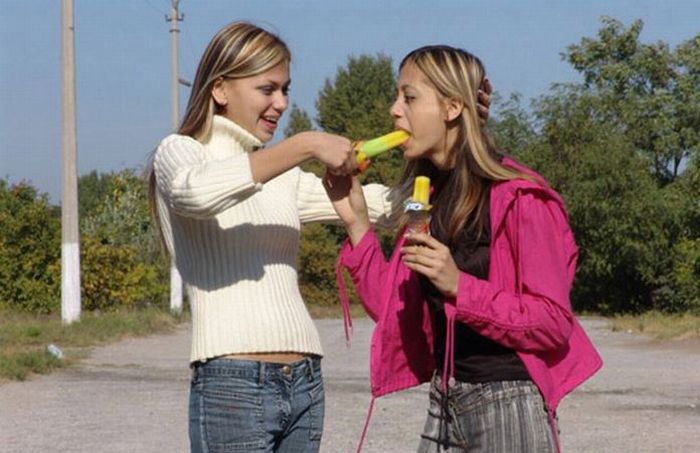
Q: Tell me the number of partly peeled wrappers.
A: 2